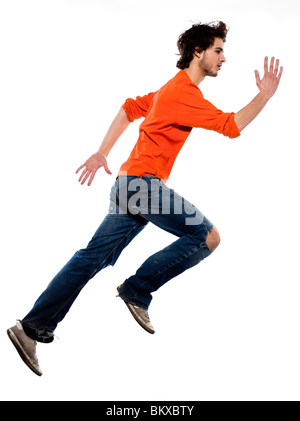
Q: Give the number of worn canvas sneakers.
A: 2